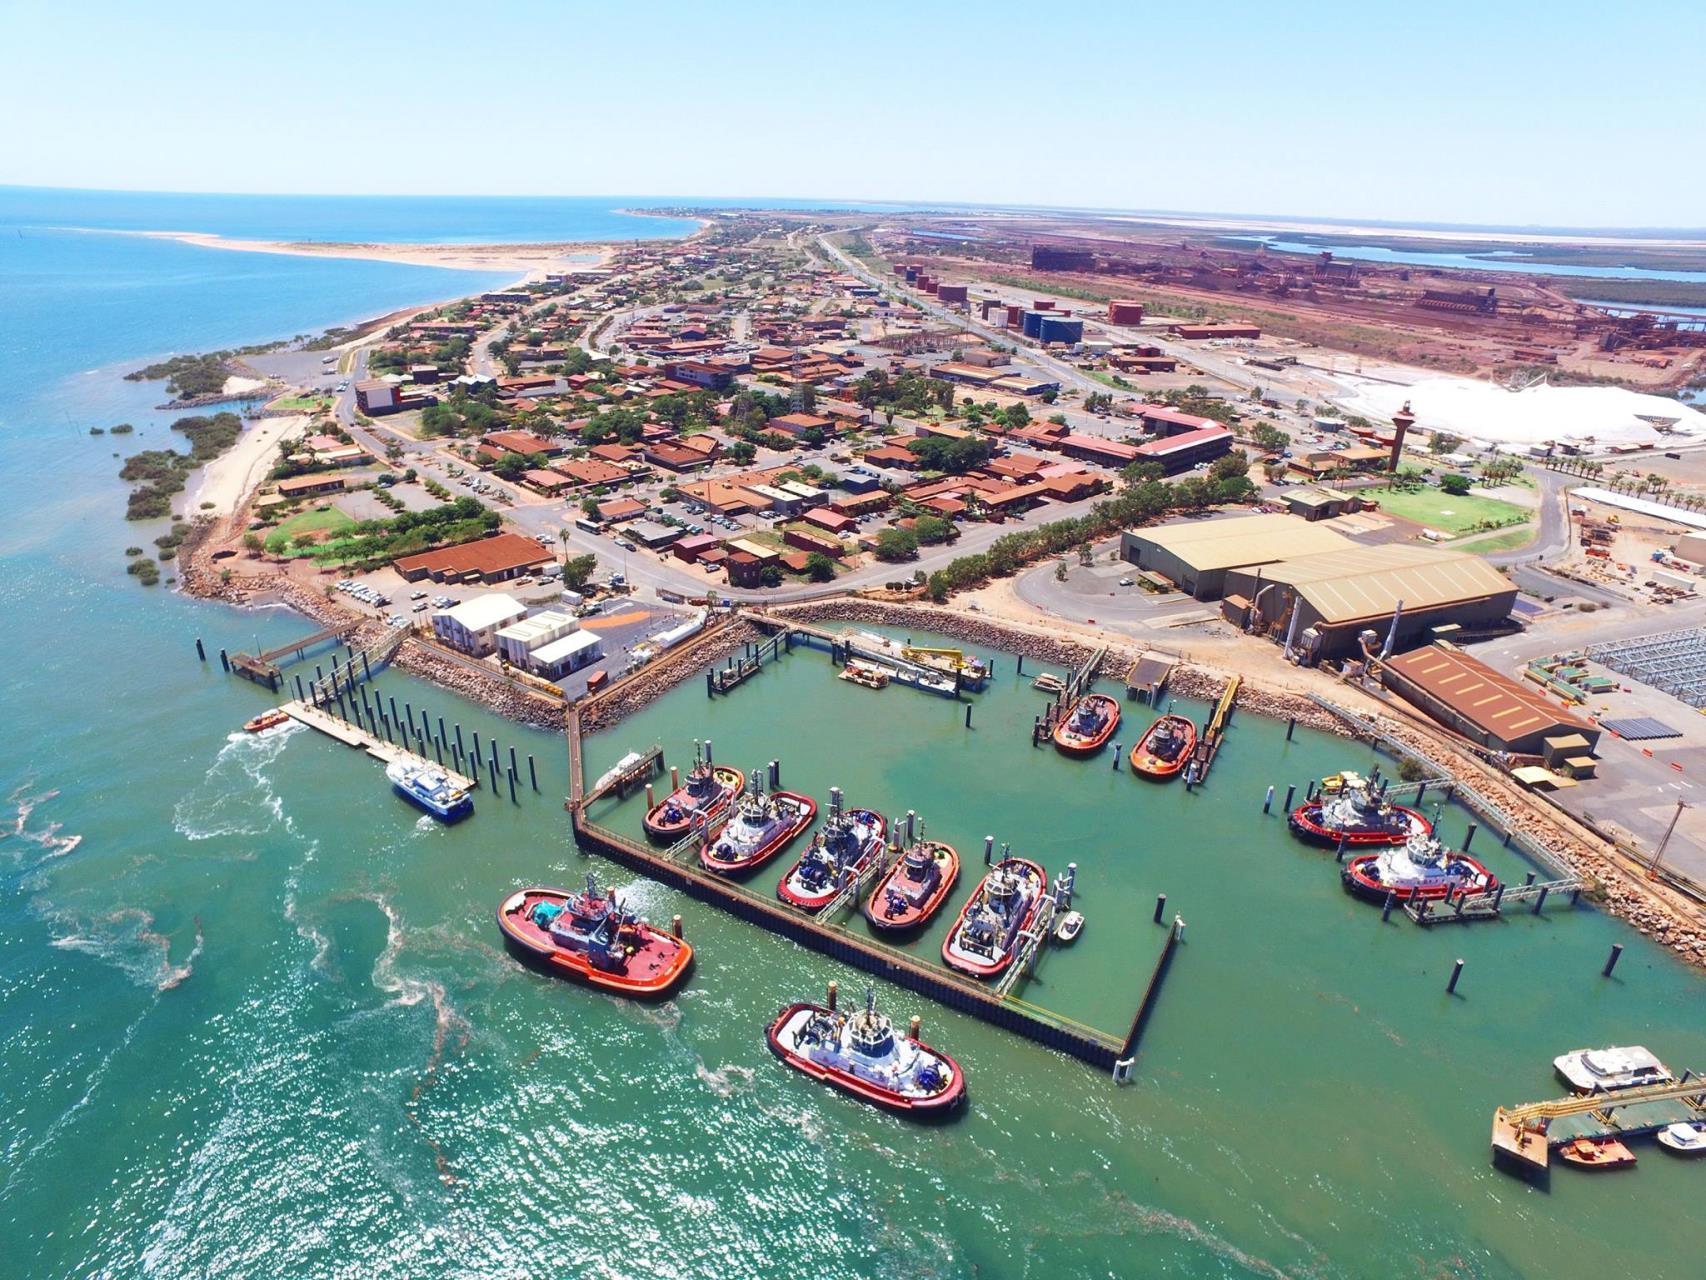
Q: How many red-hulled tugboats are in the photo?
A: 11